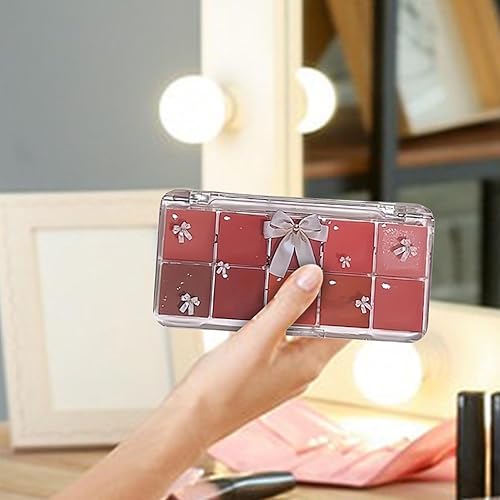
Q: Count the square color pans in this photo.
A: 10